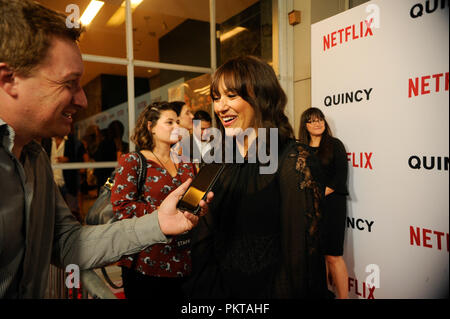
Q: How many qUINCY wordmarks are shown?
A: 4